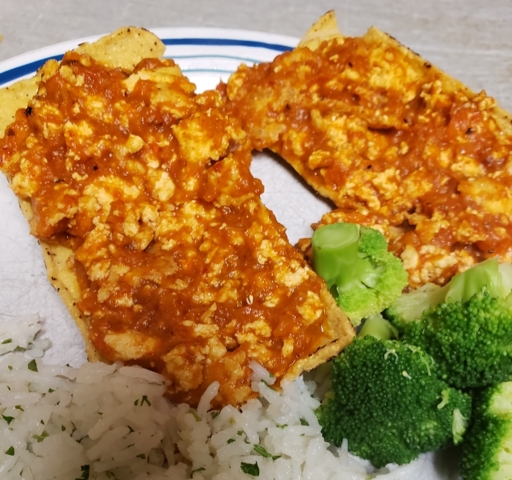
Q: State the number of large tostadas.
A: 2